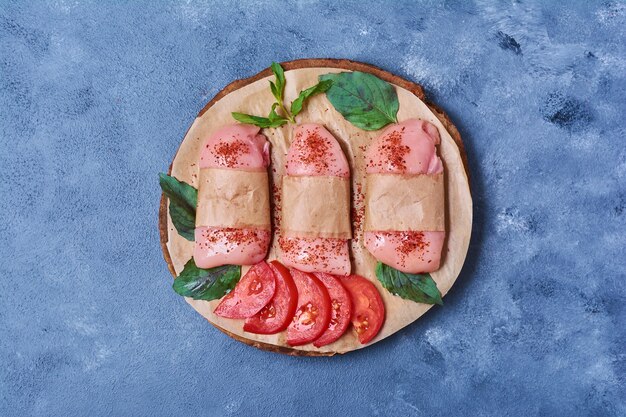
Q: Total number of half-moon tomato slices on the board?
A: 5